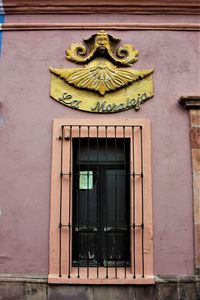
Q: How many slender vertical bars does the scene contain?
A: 10